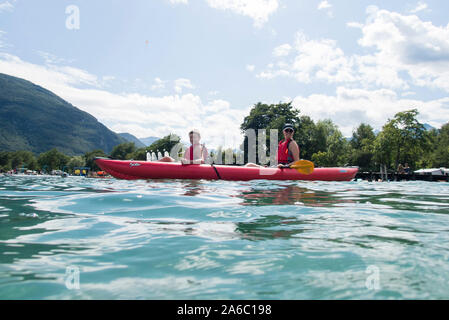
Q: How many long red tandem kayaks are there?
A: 1